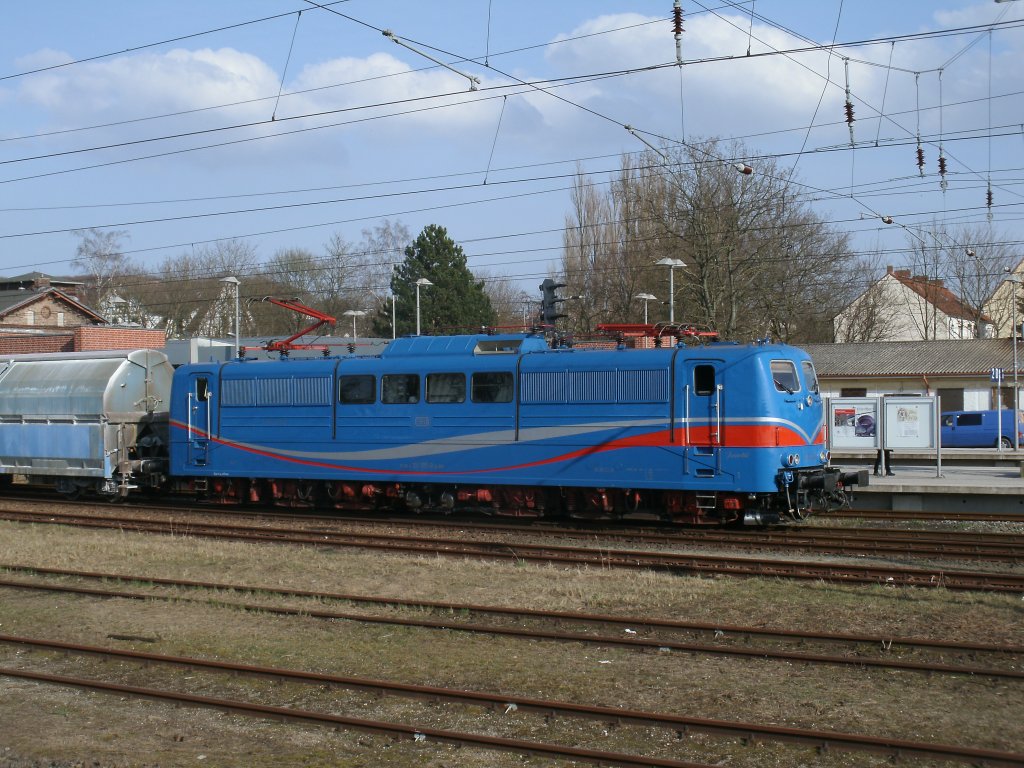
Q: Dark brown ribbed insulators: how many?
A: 5